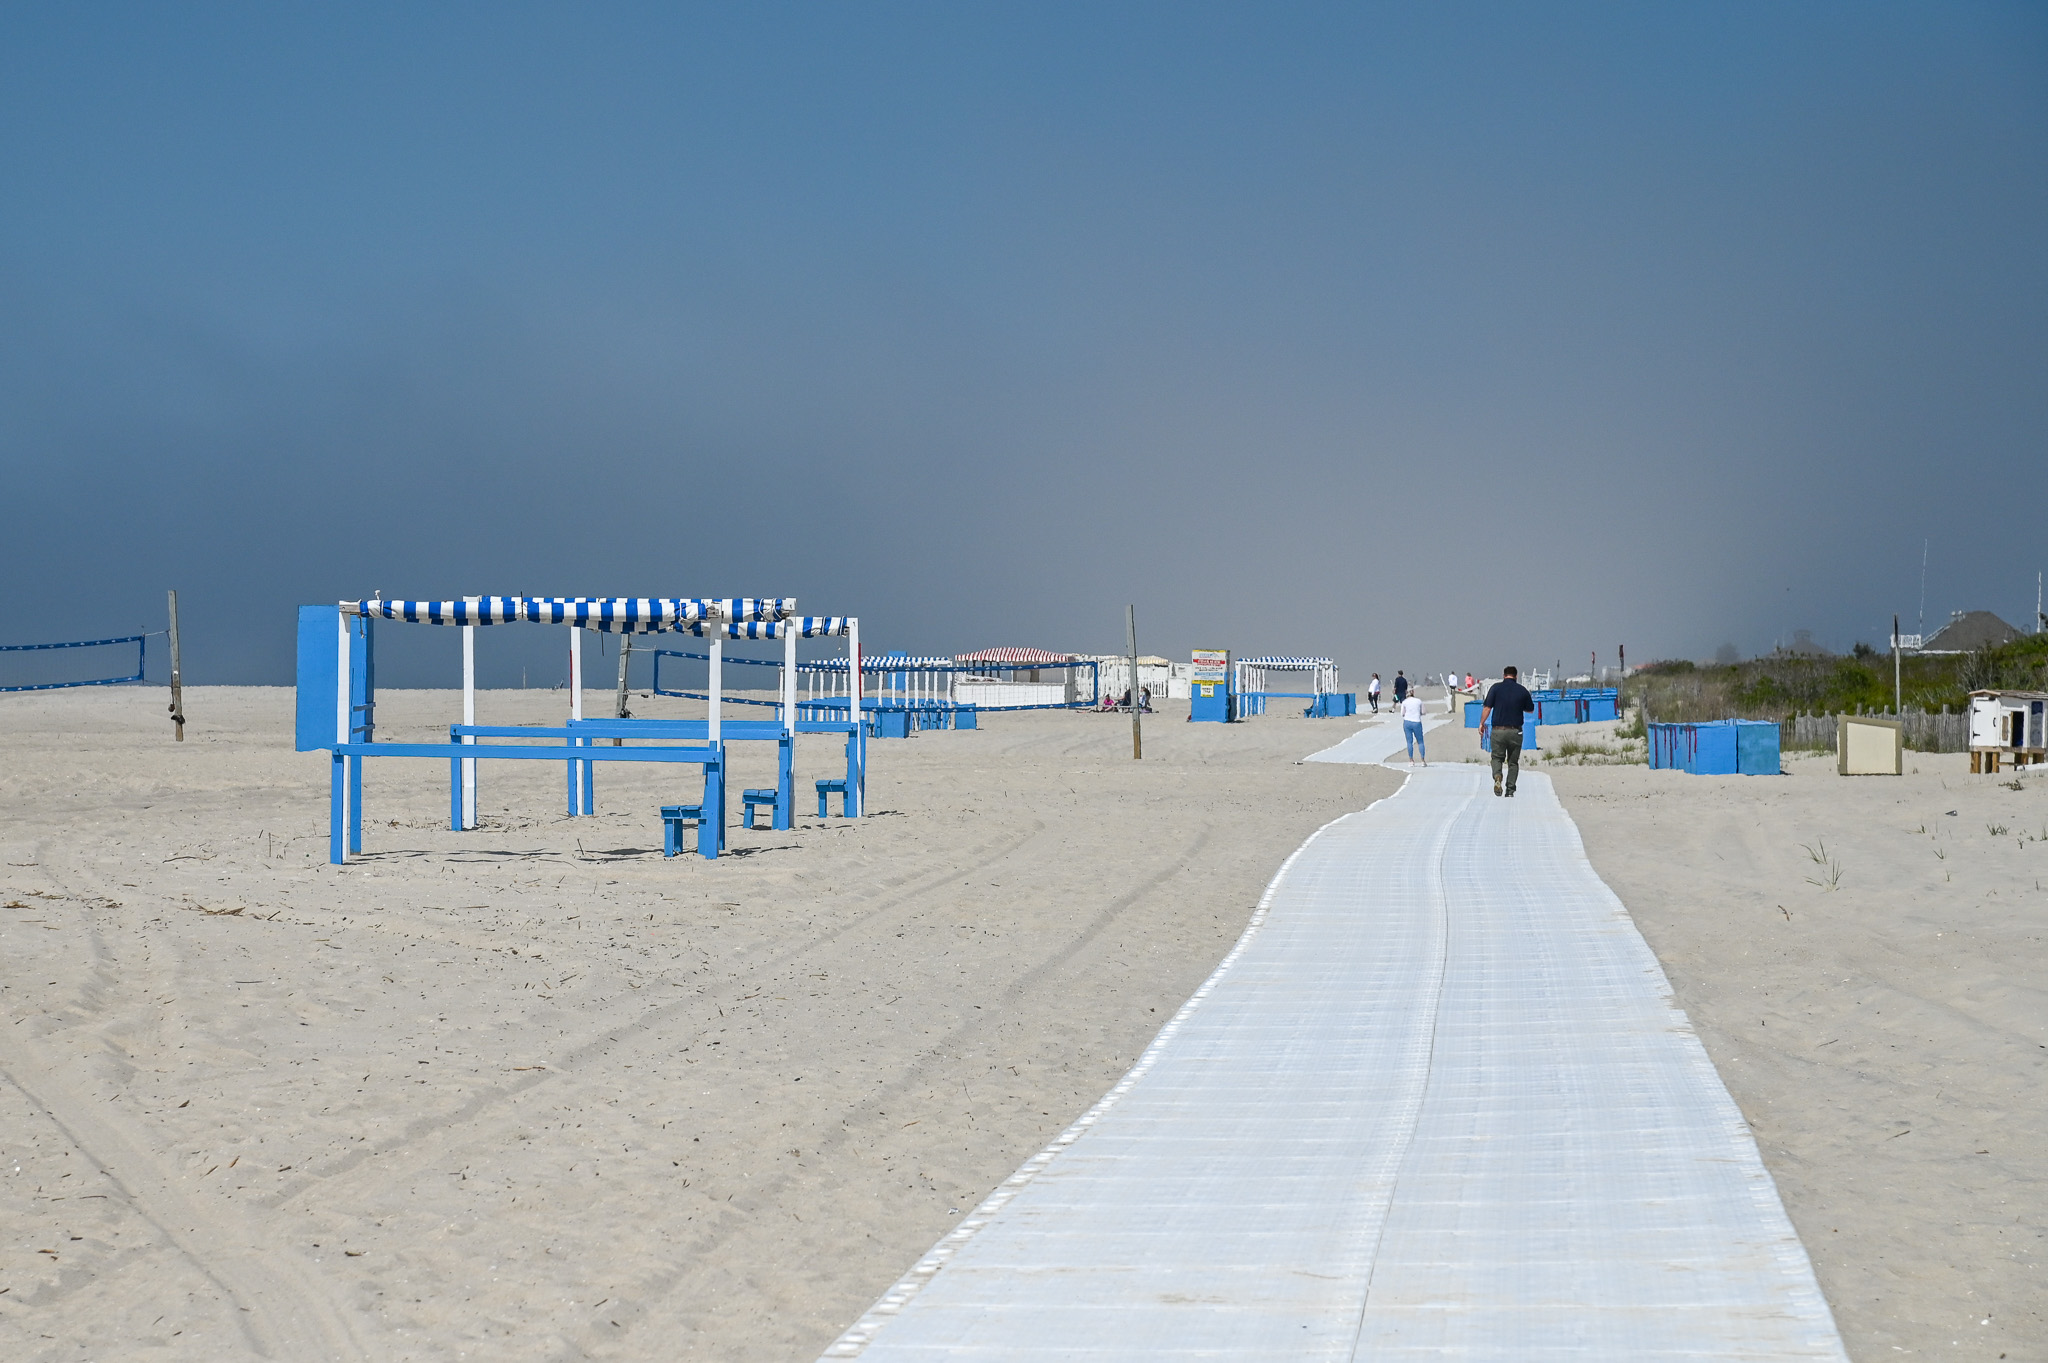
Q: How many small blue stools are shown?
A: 3